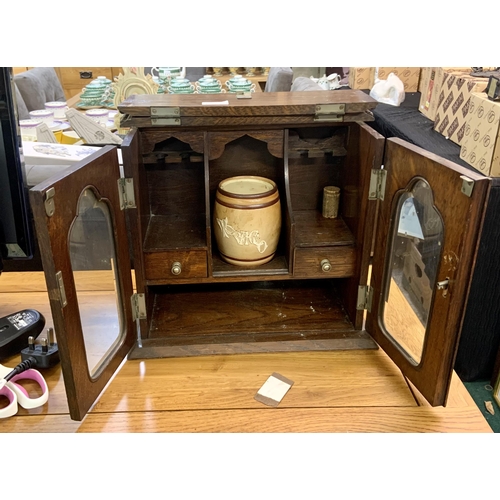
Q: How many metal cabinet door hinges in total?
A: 4